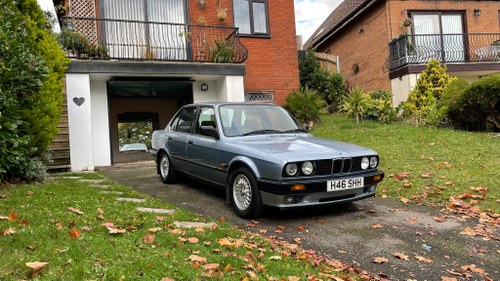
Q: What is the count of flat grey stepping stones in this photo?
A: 7